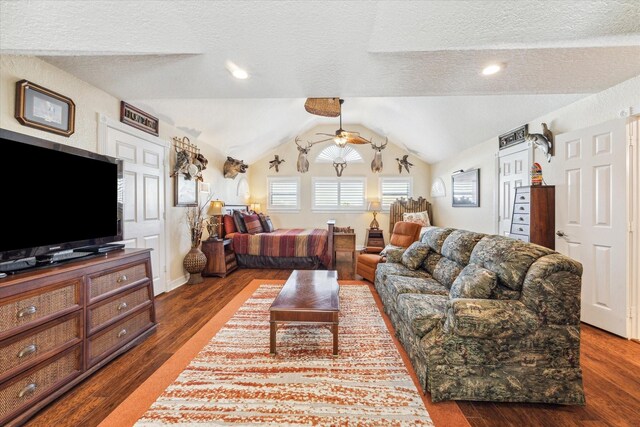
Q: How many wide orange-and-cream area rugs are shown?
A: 1